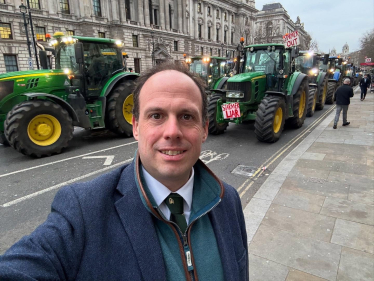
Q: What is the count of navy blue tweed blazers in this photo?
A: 1